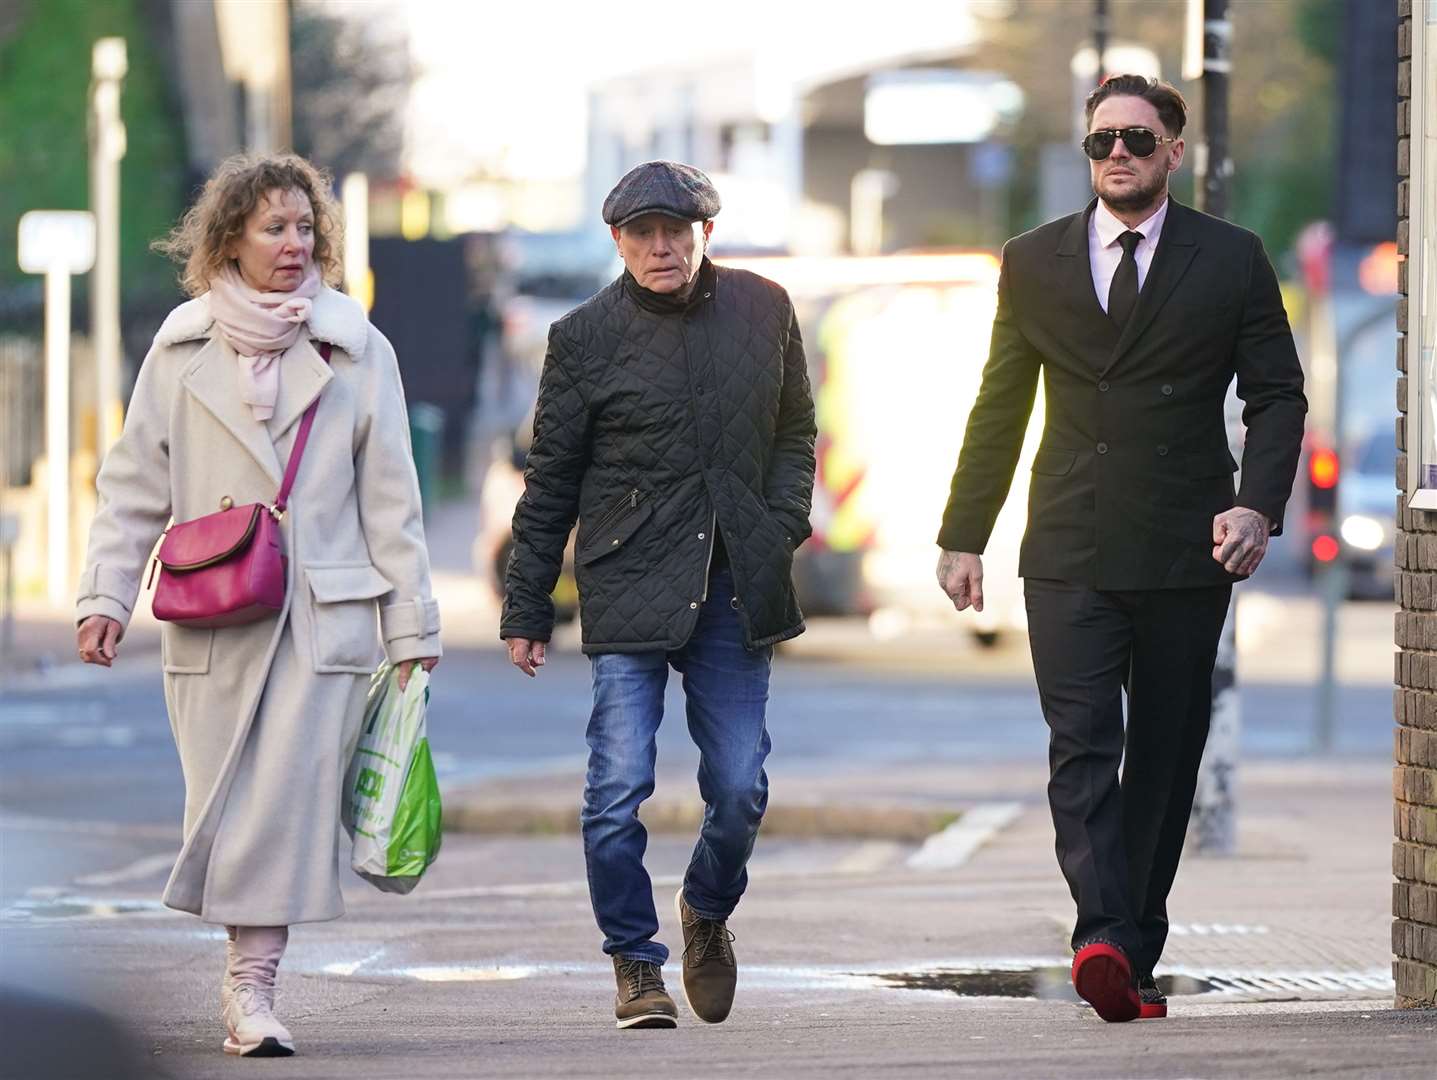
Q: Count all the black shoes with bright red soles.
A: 2